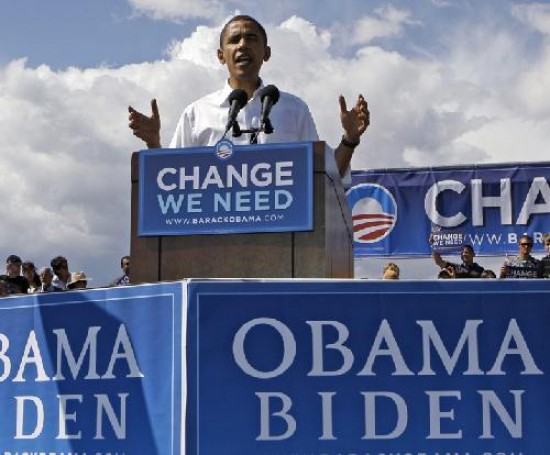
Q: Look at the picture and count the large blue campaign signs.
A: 4